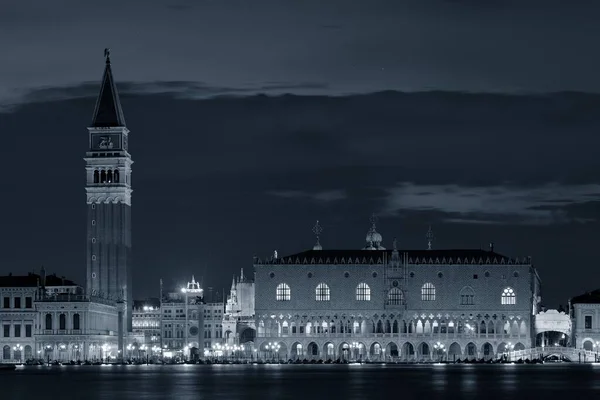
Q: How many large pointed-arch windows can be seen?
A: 7